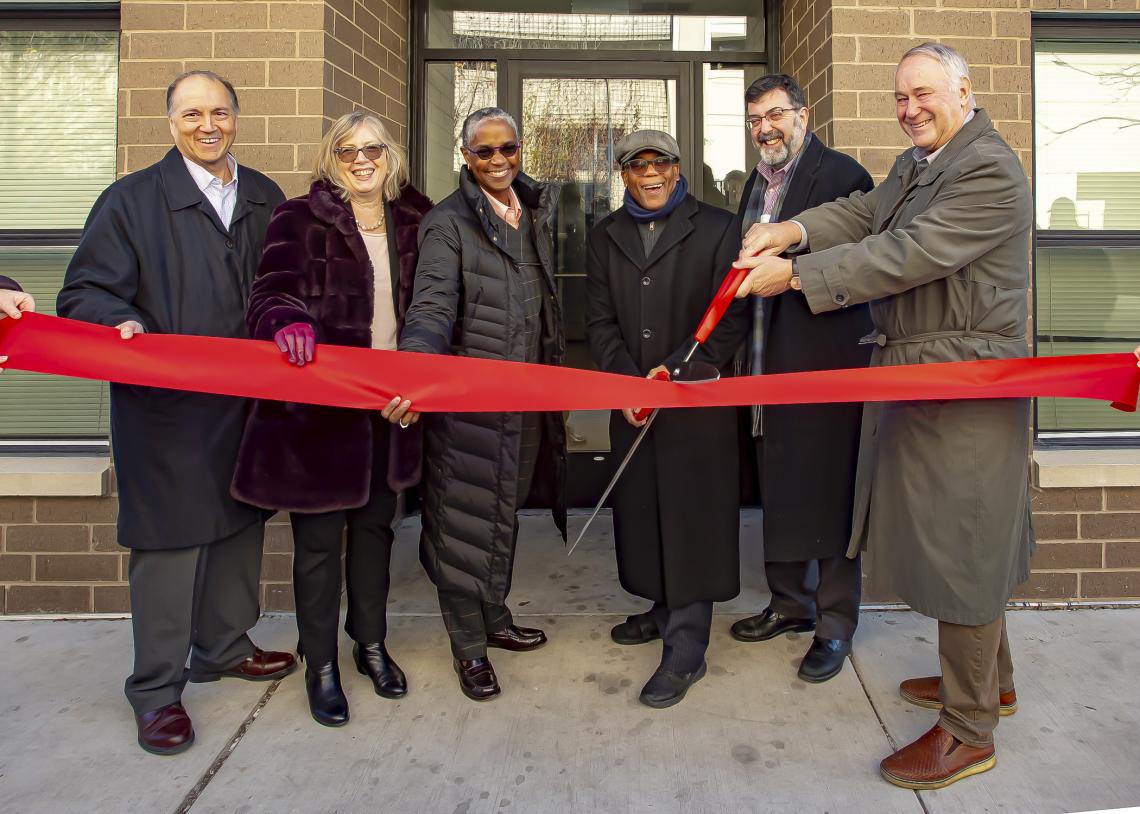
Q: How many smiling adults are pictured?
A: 6